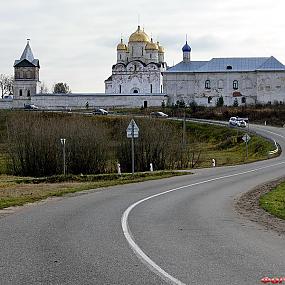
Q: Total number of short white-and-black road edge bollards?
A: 3